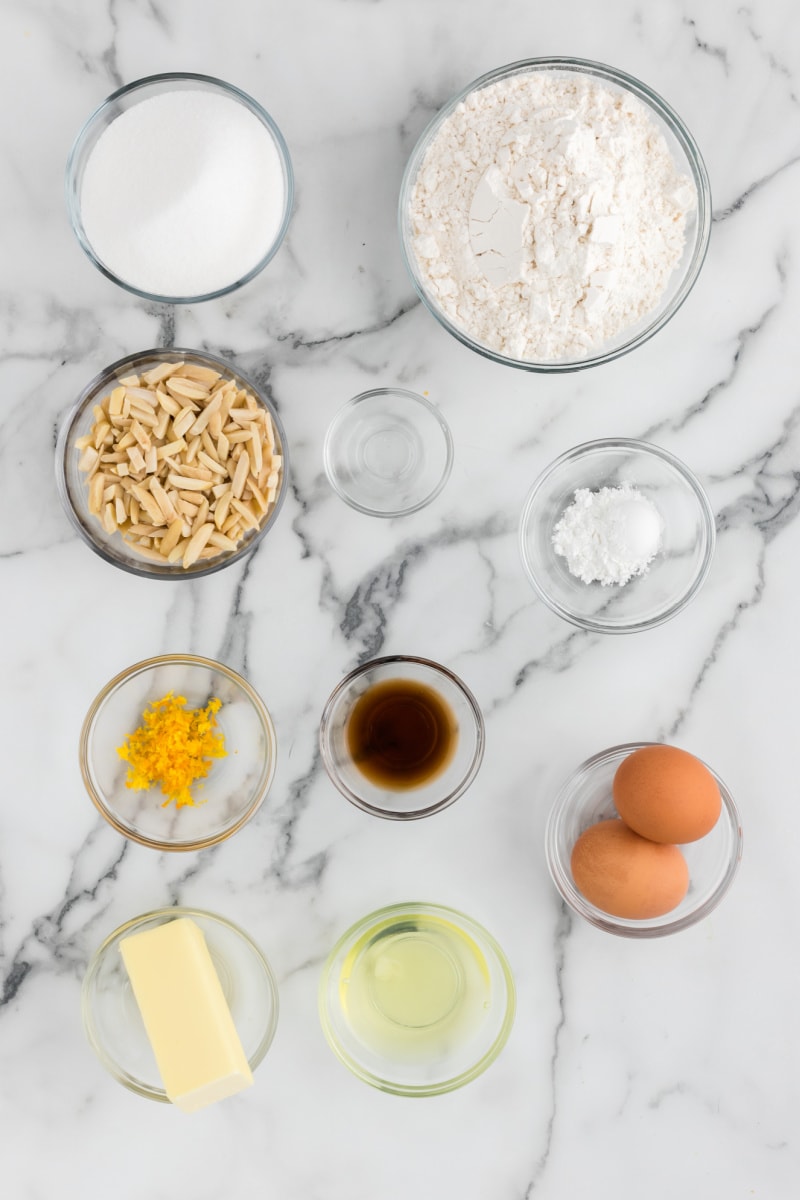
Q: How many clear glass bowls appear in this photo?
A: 10